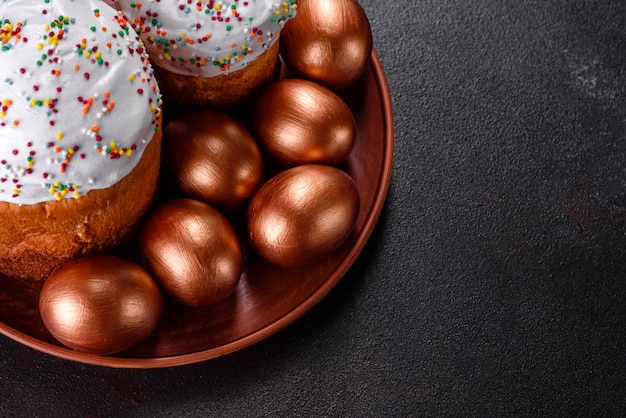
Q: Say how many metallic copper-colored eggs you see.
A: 6